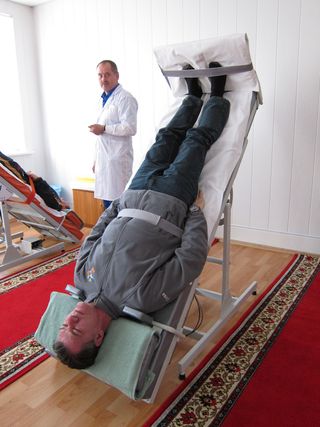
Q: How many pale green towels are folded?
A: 1